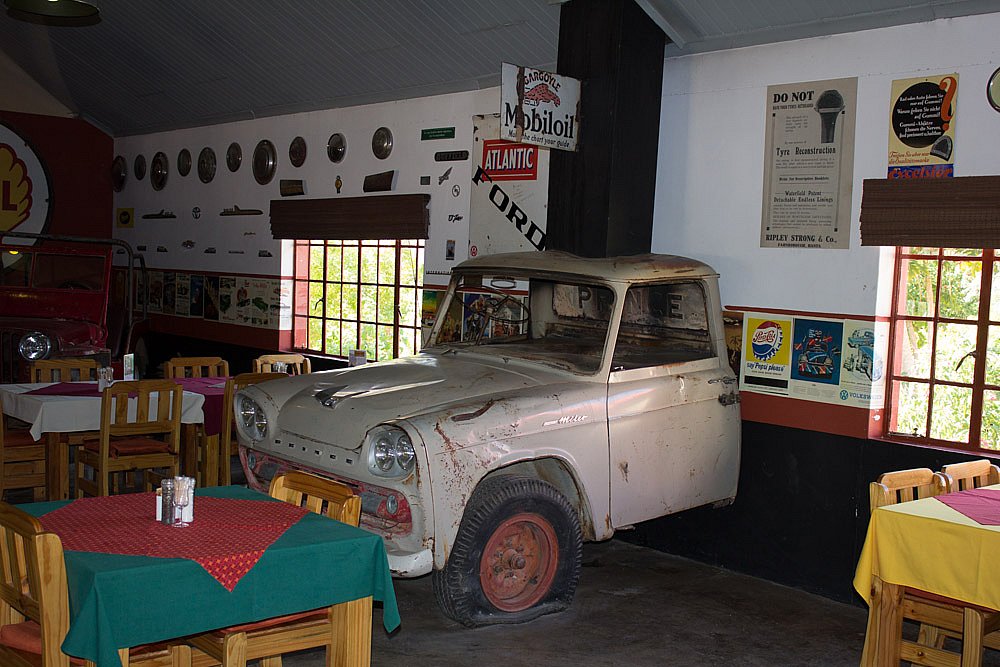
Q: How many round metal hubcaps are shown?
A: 10